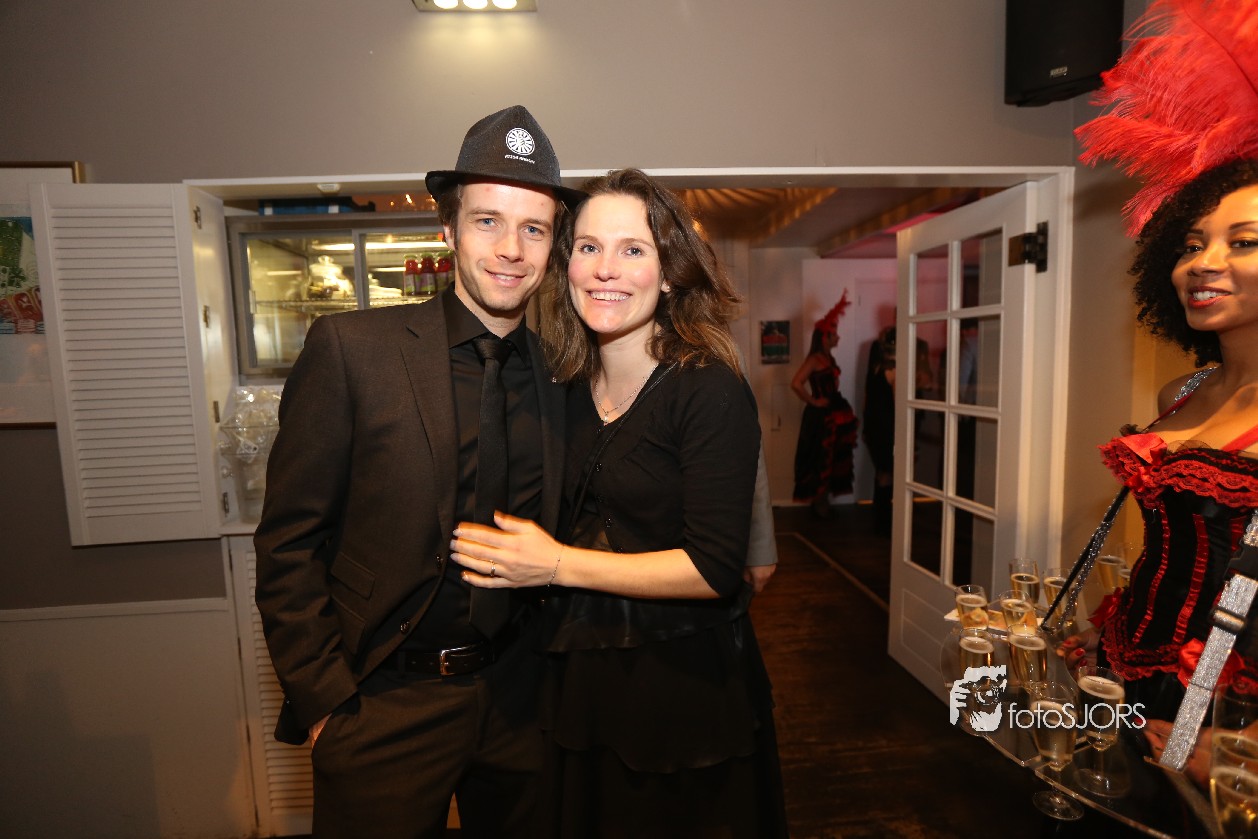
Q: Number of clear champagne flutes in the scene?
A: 12